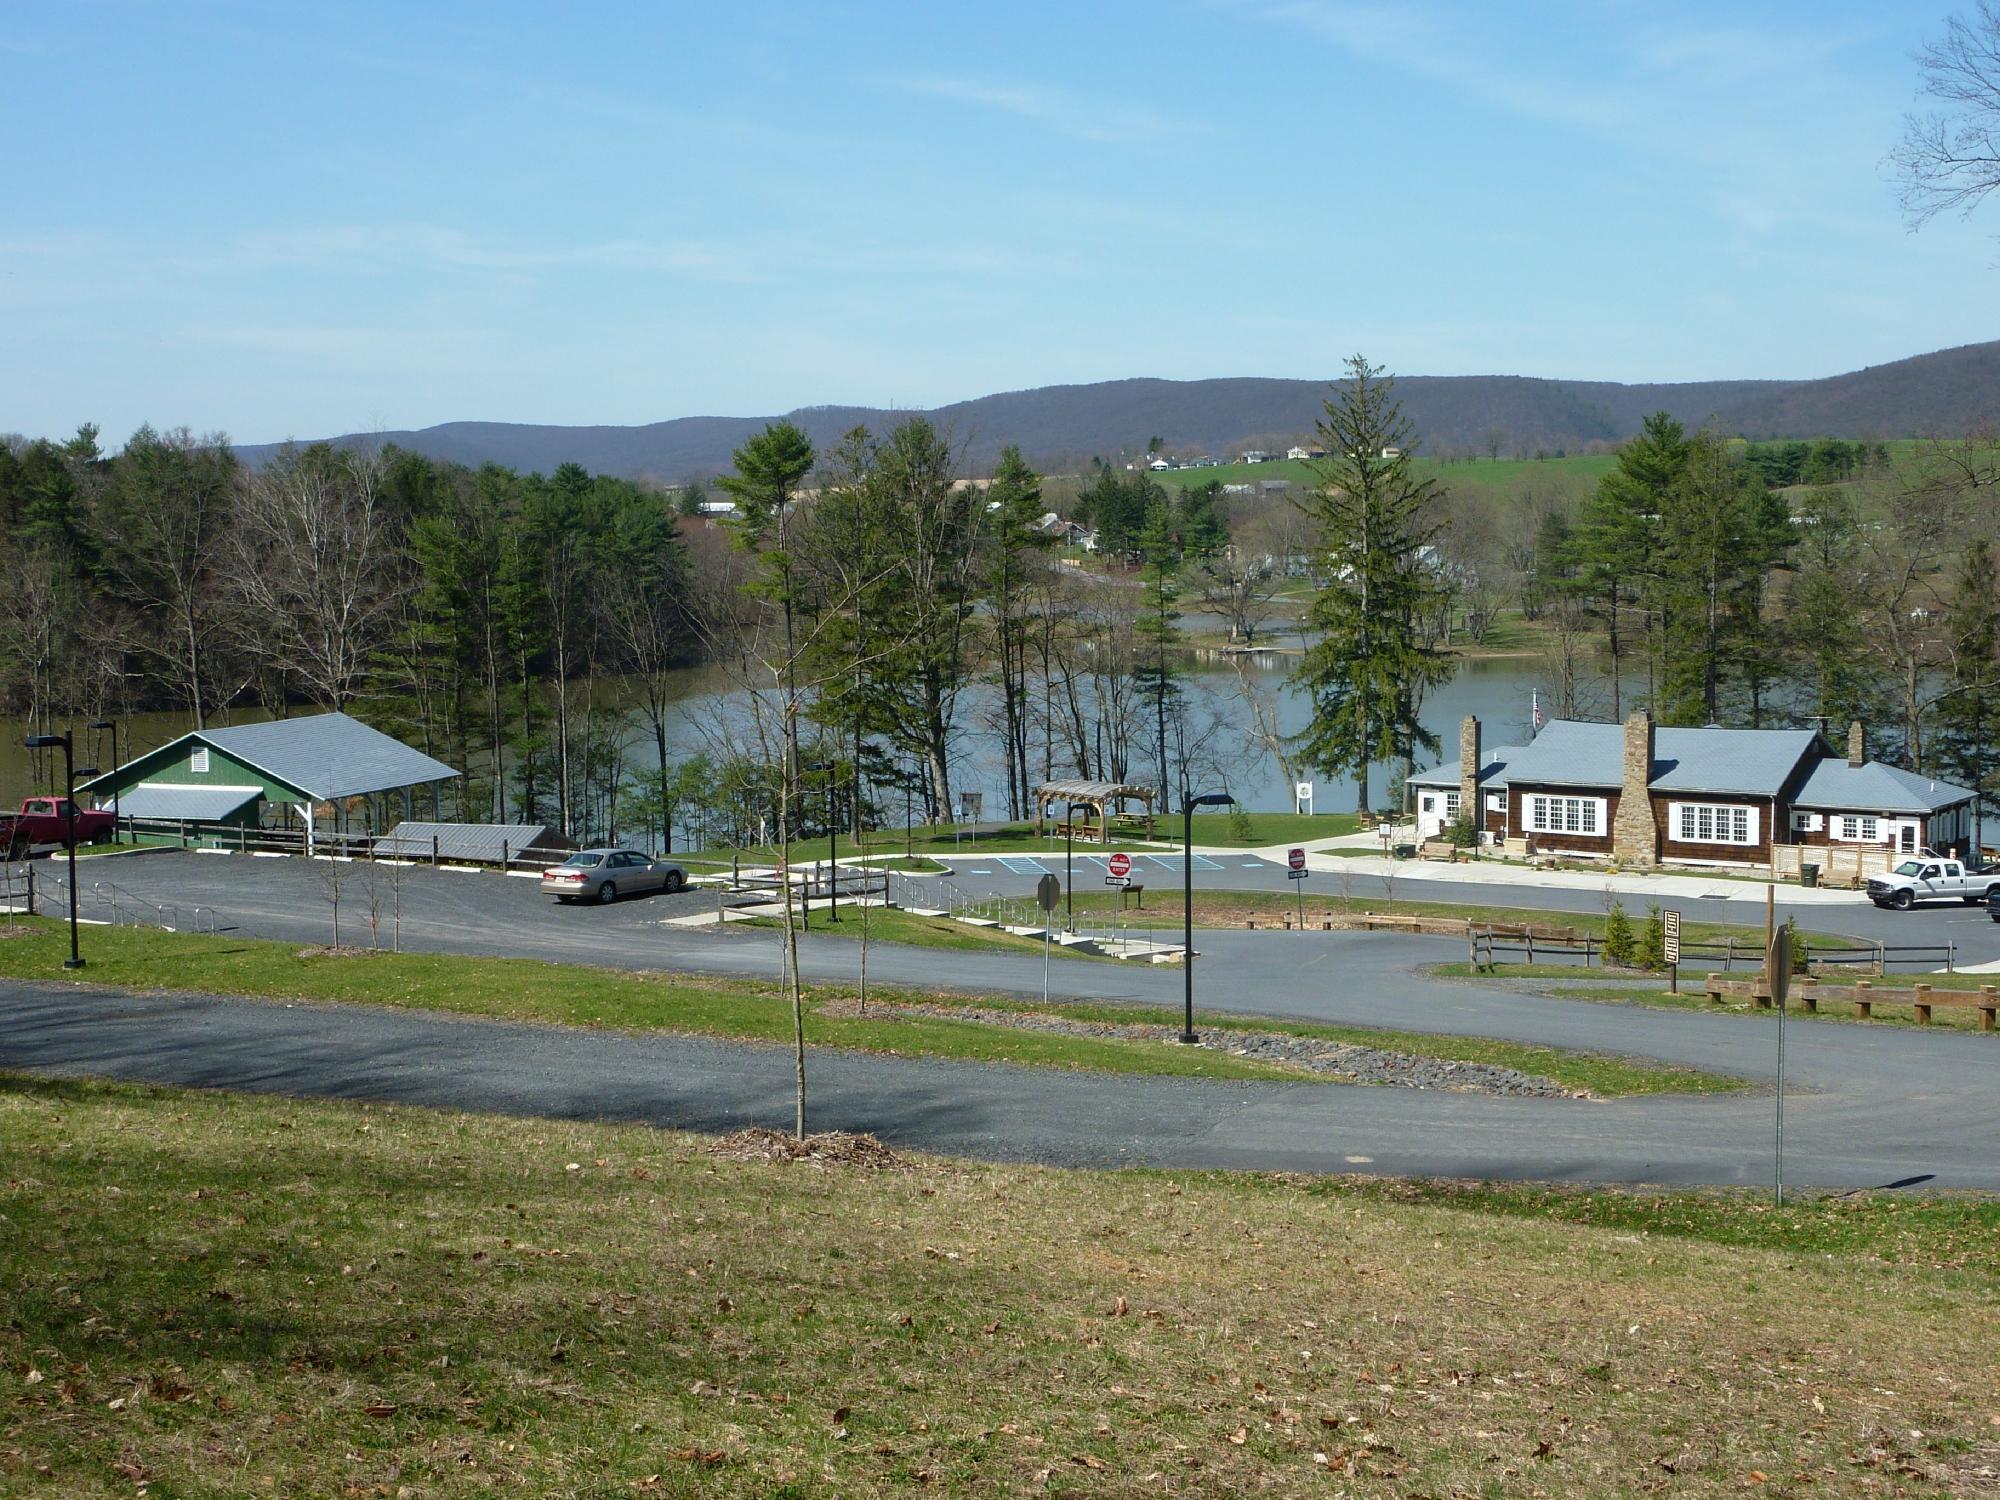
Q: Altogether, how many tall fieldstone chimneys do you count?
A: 3